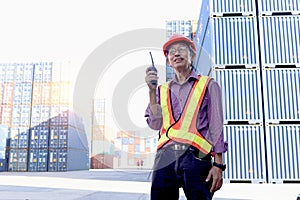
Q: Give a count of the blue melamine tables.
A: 0